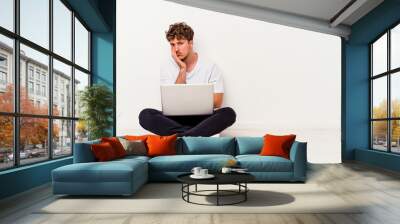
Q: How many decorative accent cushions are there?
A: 6